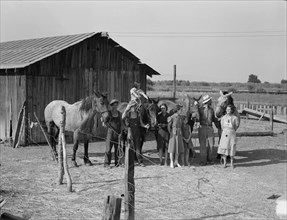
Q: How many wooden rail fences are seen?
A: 1